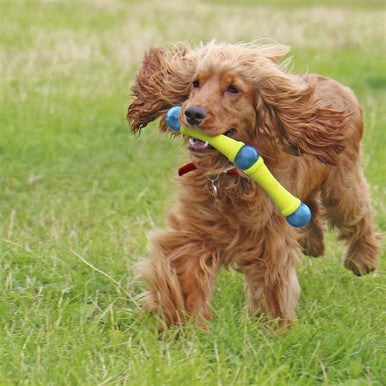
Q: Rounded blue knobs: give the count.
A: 3